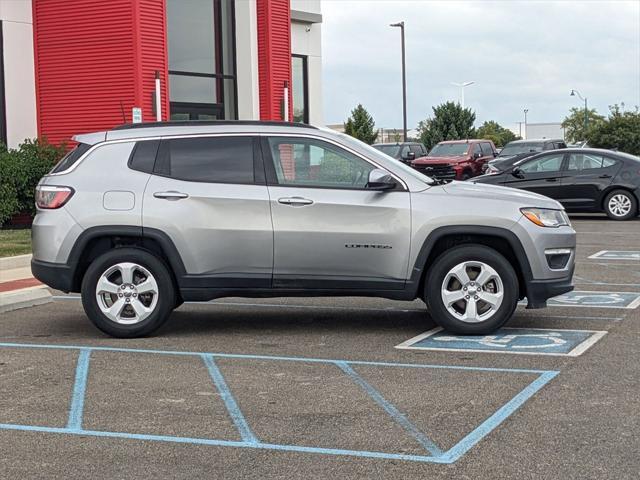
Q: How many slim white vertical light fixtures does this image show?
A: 2